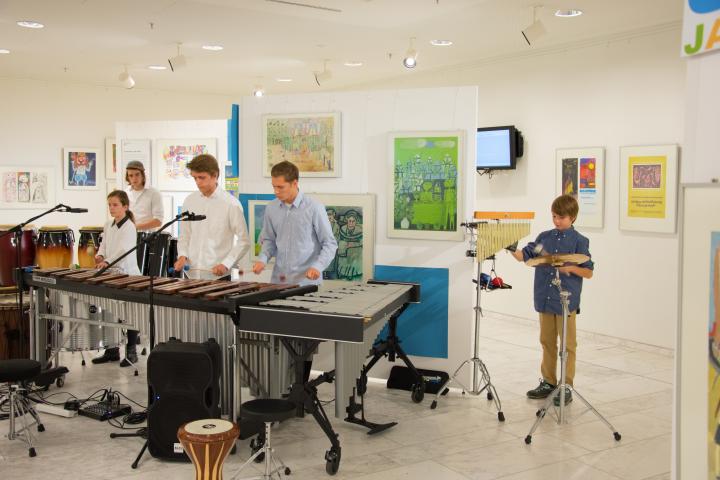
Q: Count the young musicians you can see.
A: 5